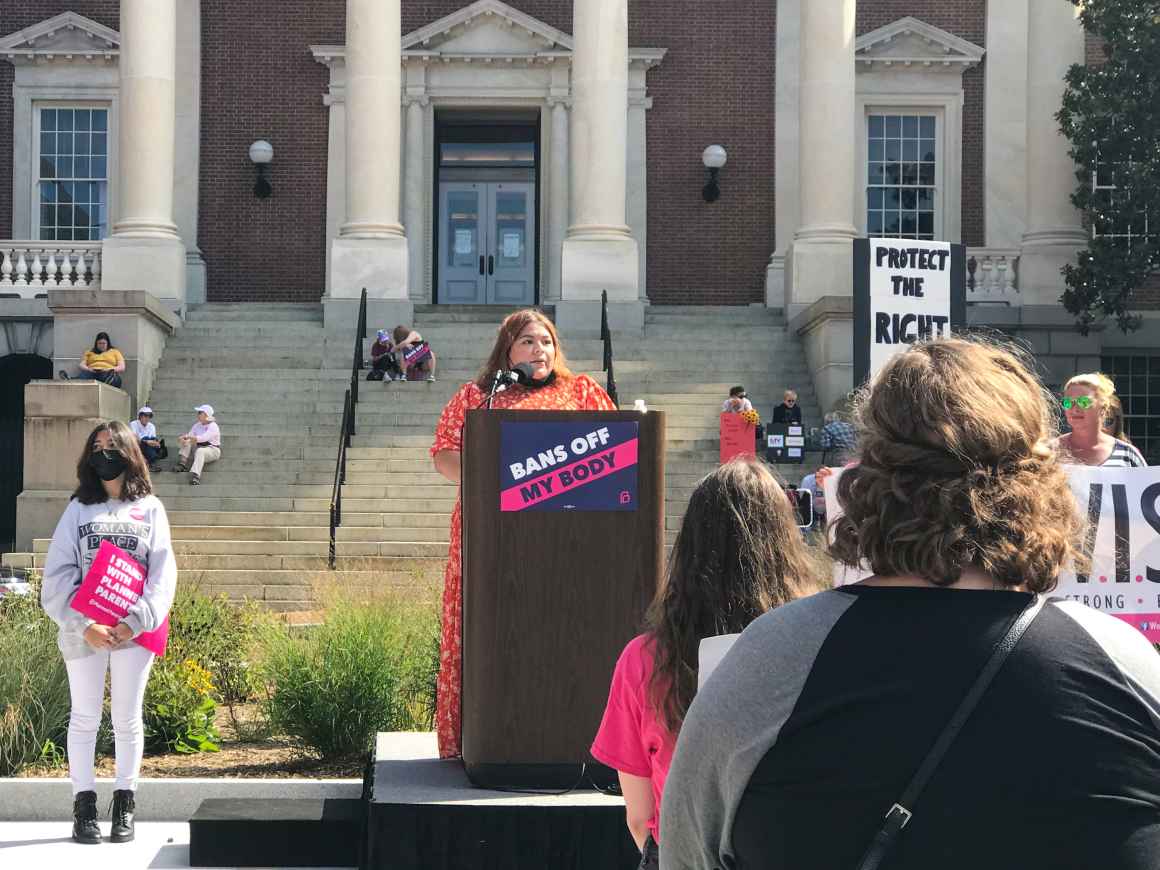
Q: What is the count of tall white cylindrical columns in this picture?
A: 5